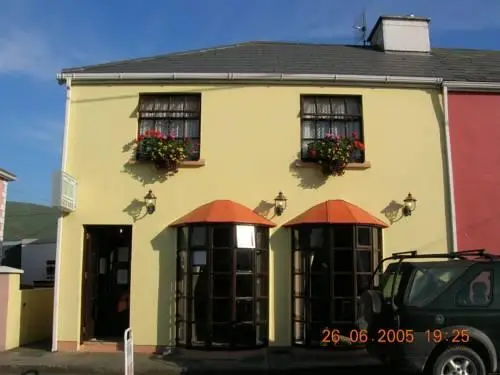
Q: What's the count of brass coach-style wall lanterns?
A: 3